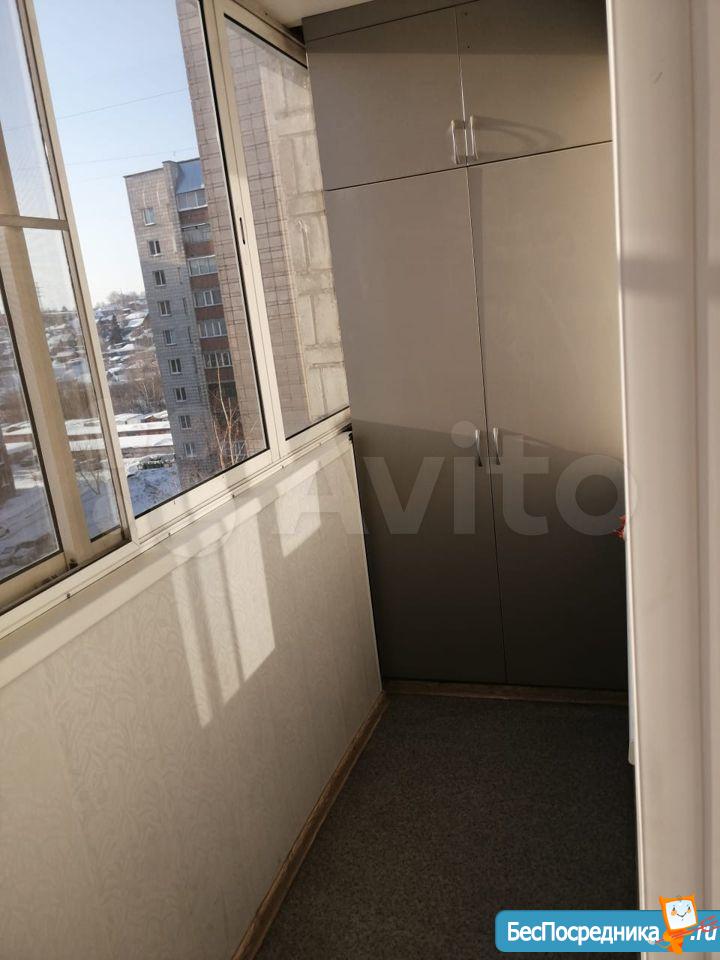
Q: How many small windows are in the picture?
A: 9